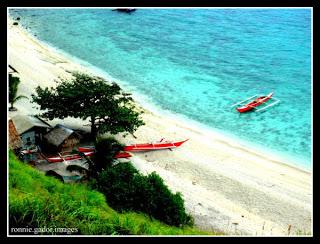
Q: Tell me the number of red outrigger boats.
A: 3